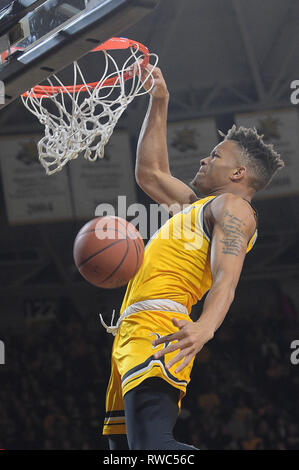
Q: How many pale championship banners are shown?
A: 4